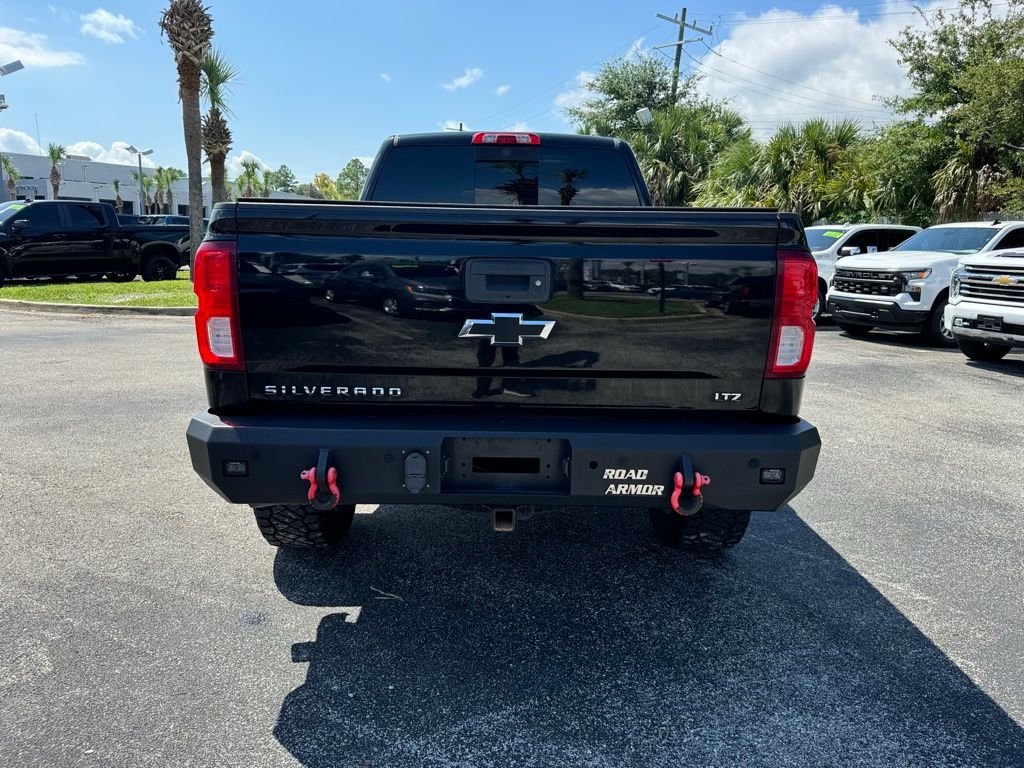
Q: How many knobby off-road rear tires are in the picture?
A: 2